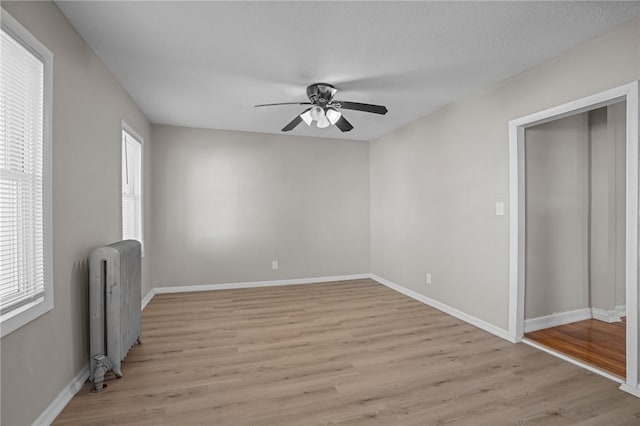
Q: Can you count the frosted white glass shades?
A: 4